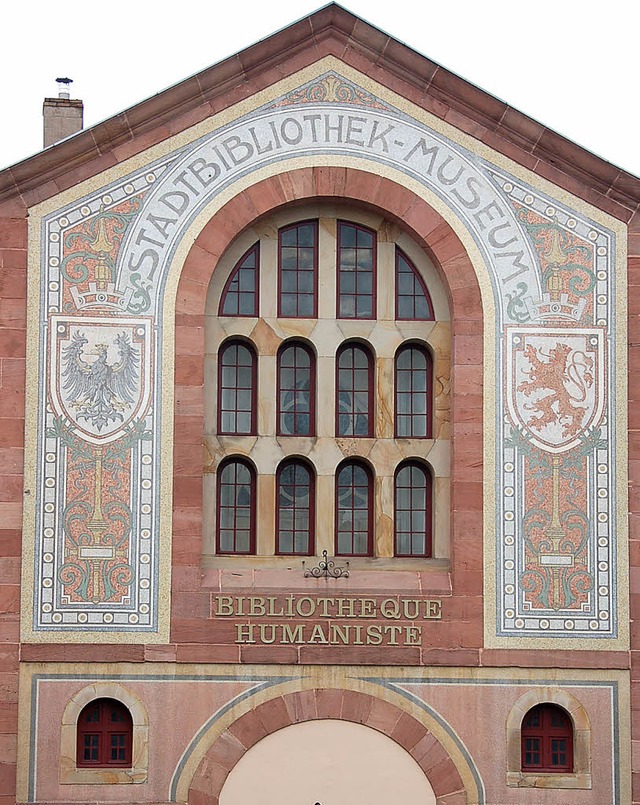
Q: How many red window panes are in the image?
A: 14